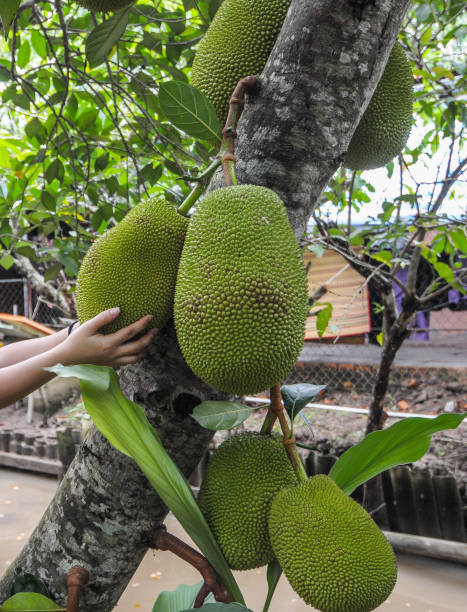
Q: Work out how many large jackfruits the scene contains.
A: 6